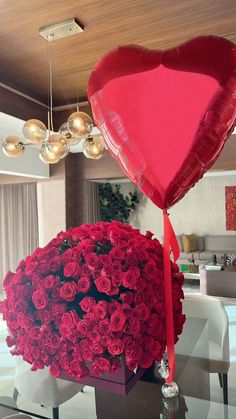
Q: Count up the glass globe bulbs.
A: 7